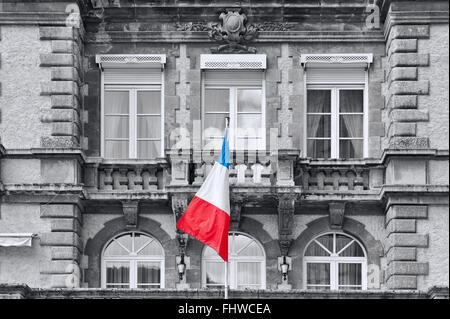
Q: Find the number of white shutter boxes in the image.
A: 3